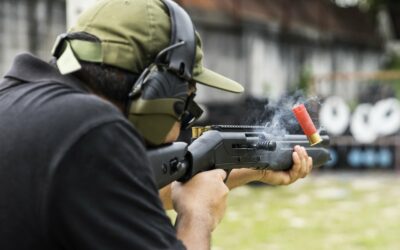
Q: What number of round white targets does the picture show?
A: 3